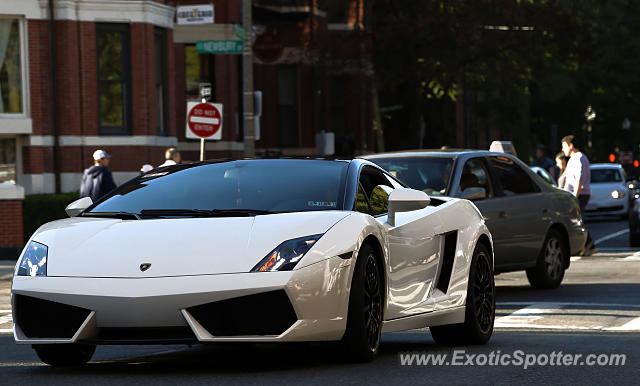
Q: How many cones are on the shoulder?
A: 0